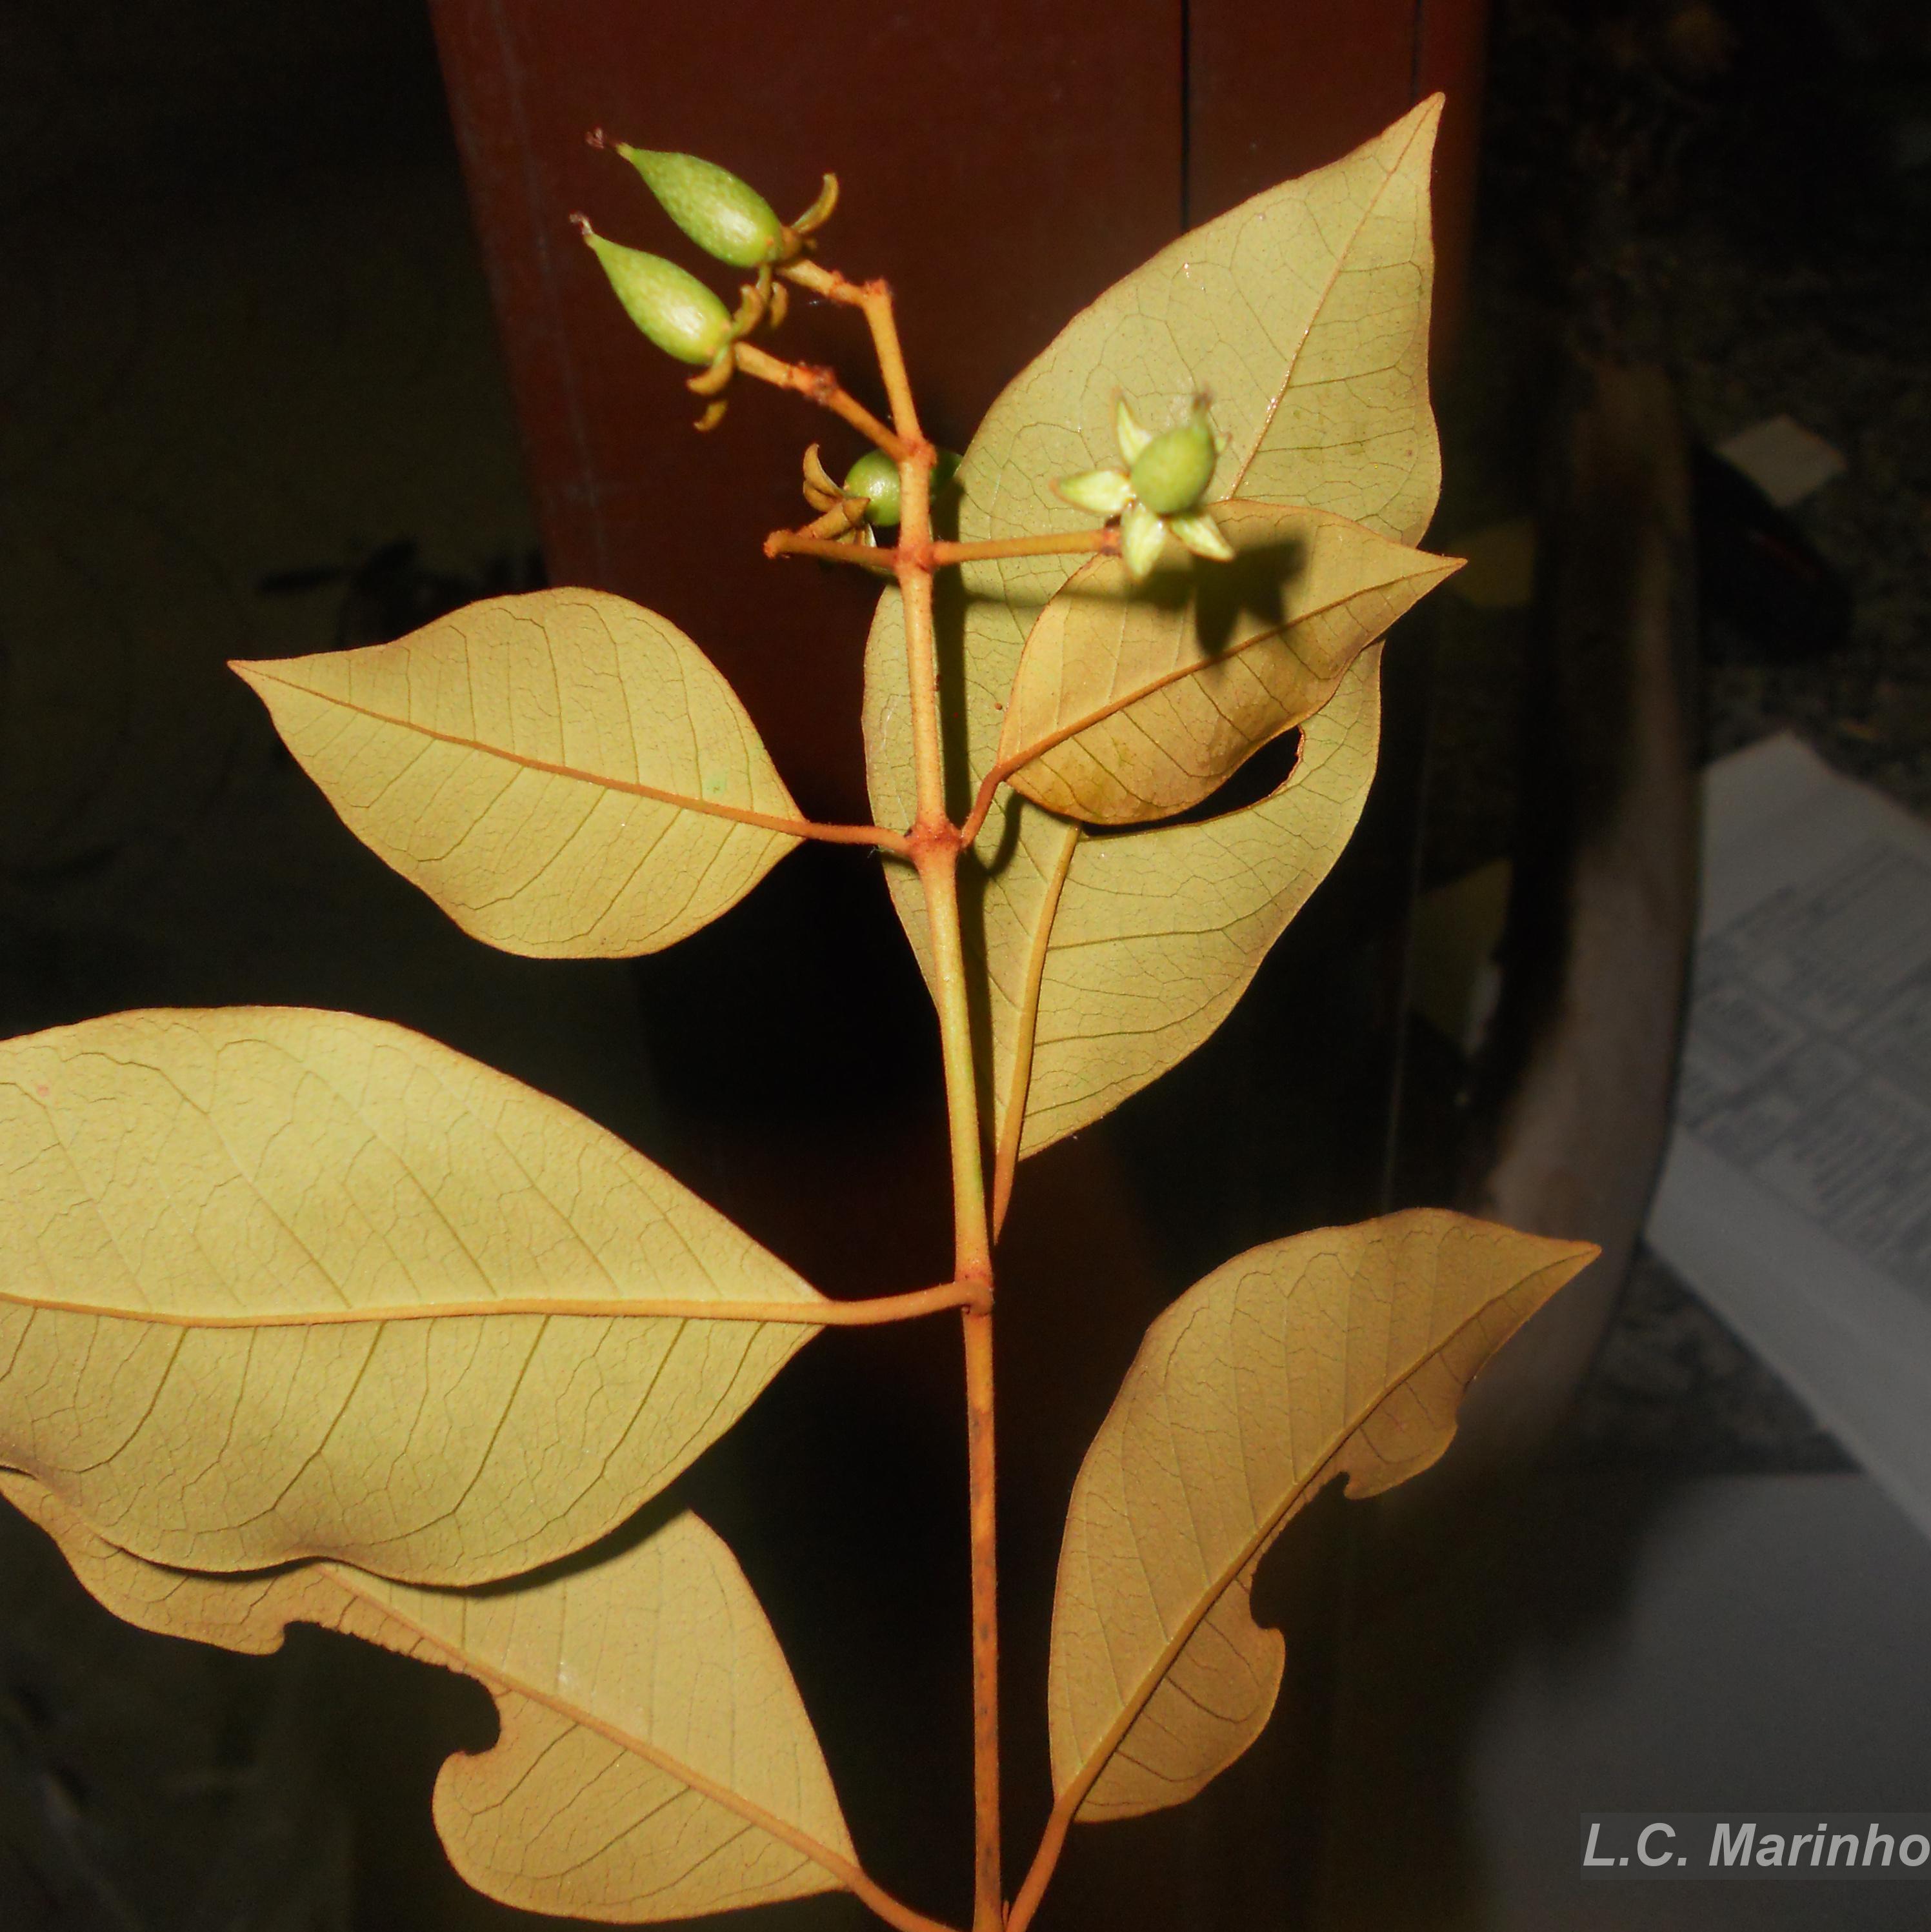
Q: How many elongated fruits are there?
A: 2